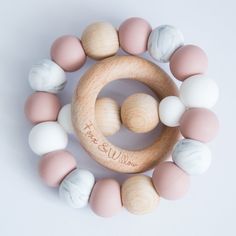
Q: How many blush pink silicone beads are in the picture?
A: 8